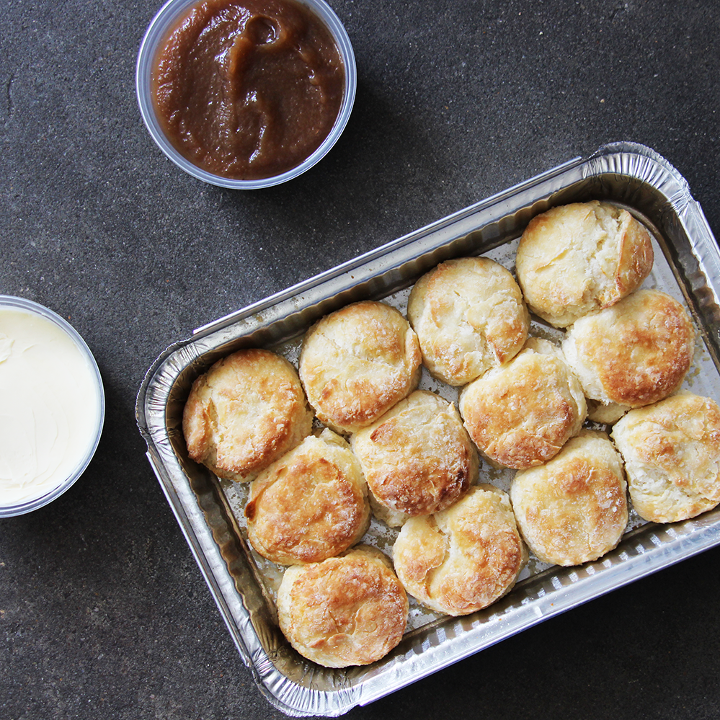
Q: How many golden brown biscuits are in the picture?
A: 12